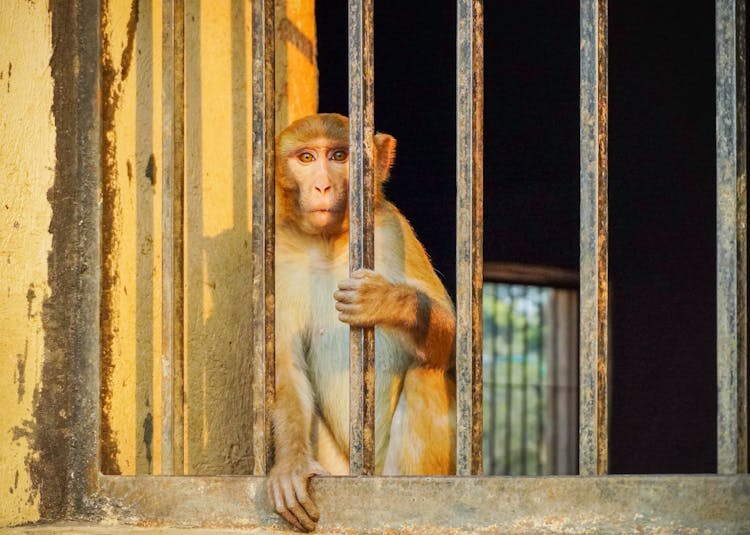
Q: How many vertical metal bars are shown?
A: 6